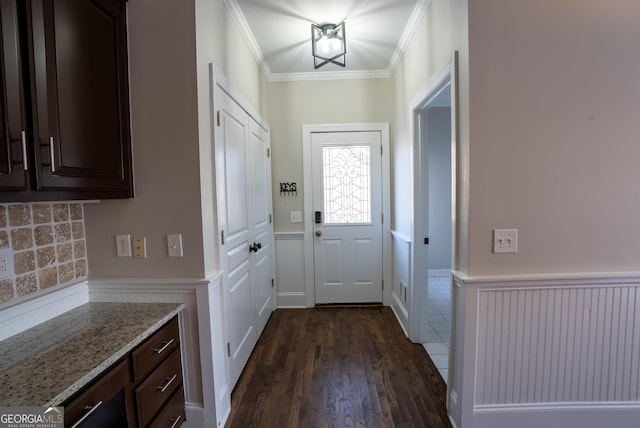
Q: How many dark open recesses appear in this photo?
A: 1